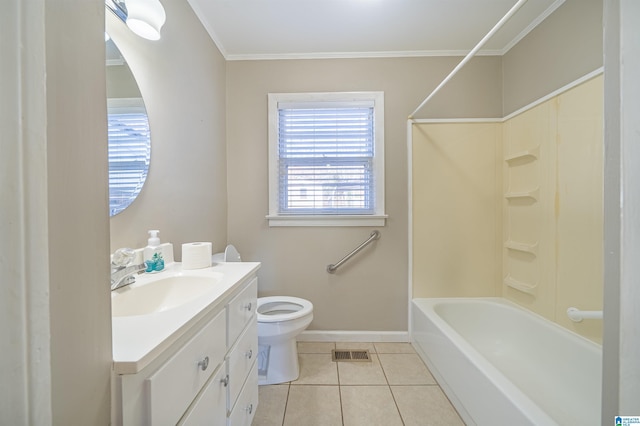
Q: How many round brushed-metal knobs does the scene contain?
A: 5